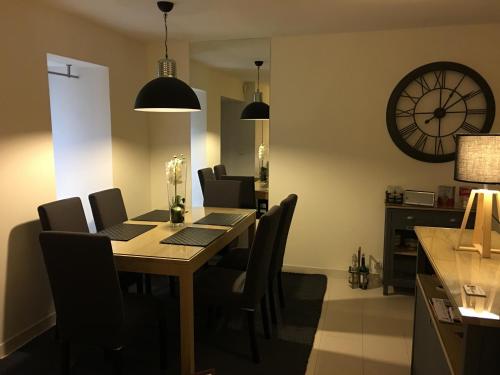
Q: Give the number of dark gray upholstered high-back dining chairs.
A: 6